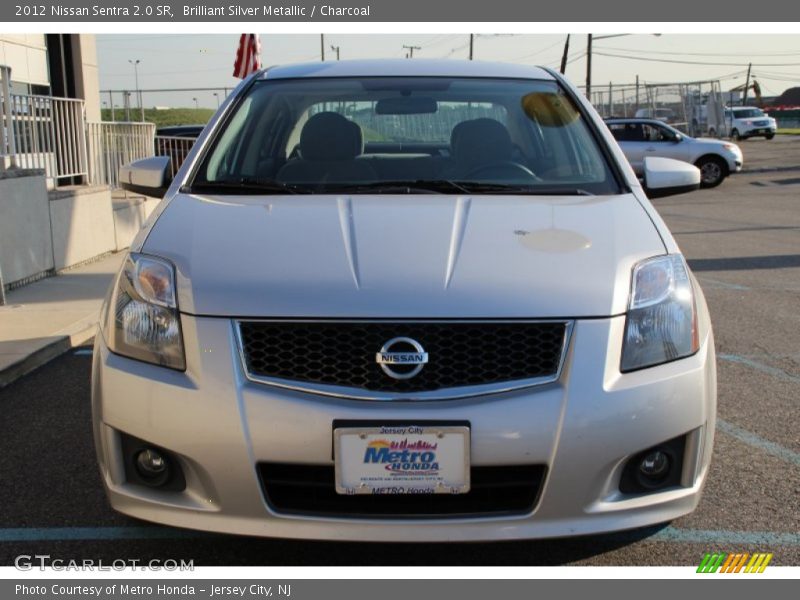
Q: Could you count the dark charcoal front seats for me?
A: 2